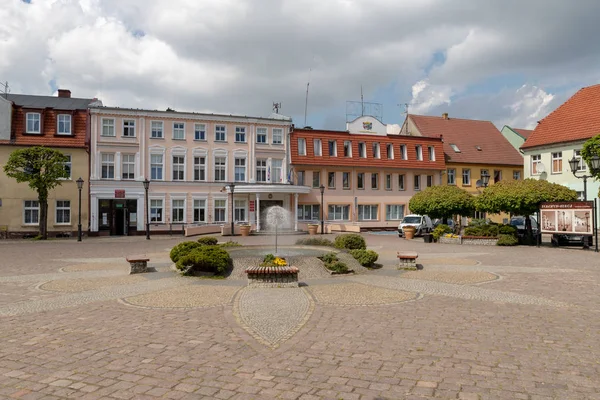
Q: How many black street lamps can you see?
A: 6